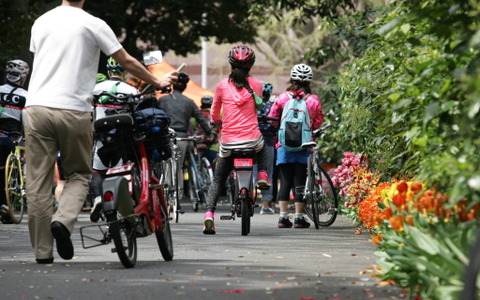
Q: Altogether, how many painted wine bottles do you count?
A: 0